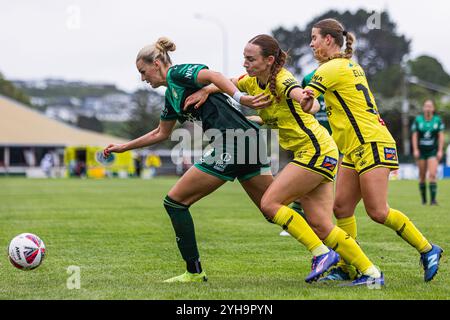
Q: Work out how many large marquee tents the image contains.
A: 1